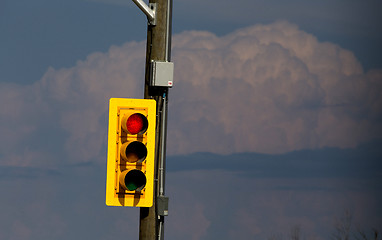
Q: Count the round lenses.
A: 3